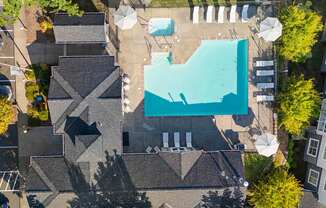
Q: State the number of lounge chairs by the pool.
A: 12